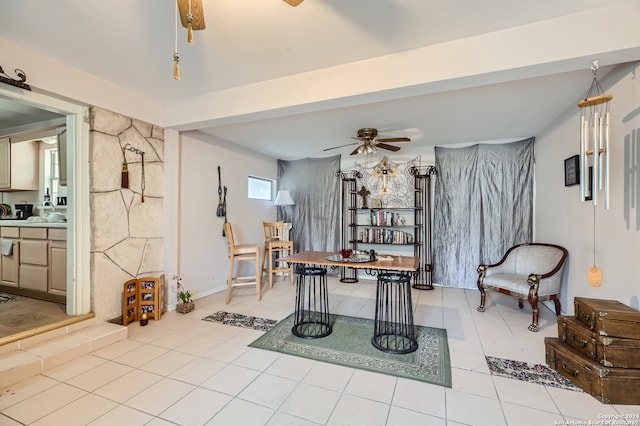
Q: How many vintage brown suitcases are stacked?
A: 3